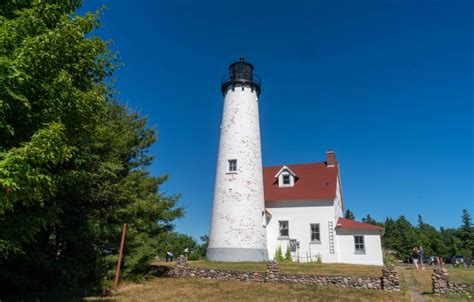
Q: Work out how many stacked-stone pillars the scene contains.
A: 4